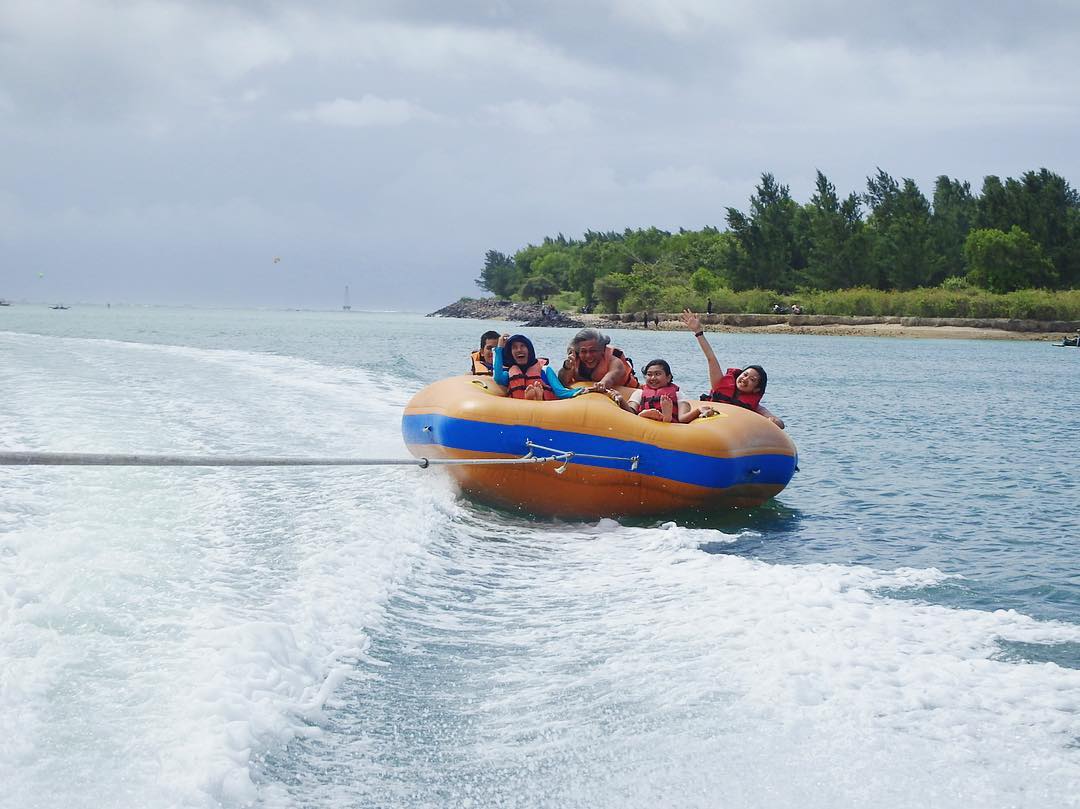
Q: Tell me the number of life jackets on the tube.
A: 5